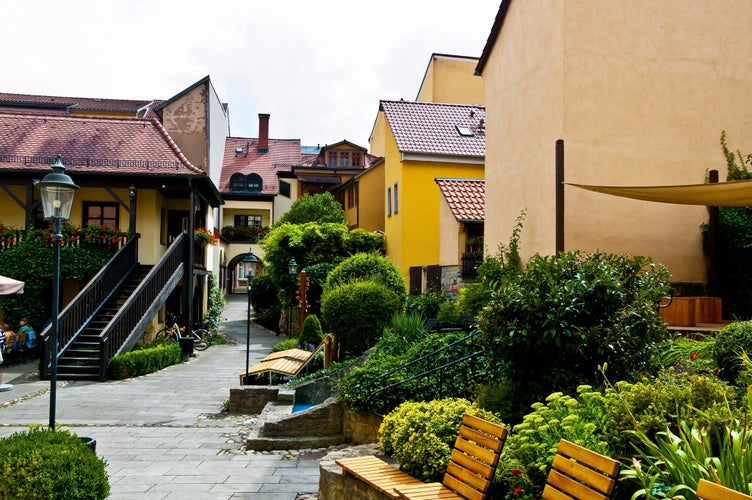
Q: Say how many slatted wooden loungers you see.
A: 5